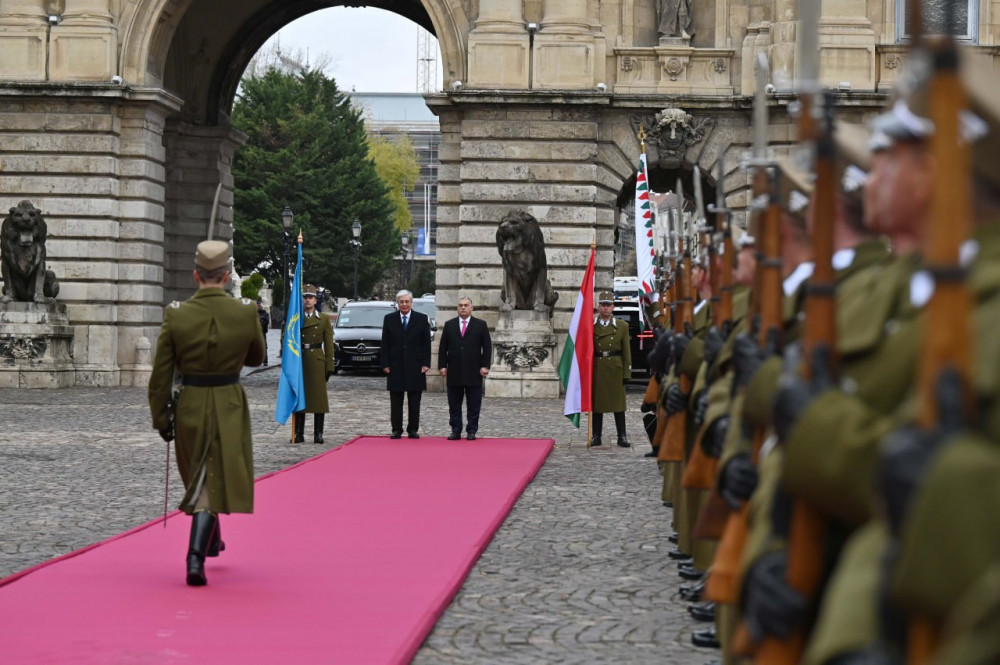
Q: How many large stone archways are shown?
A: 2